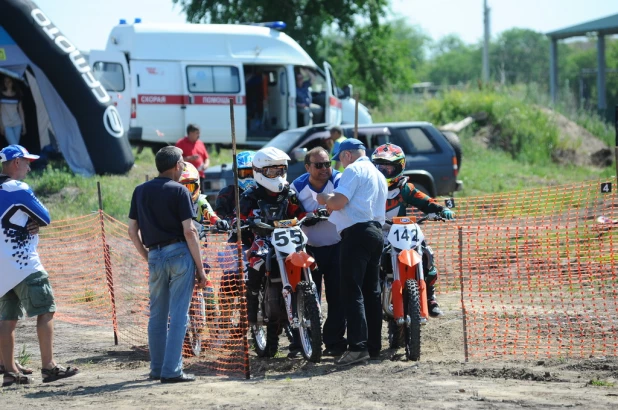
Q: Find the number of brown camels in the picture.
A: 0